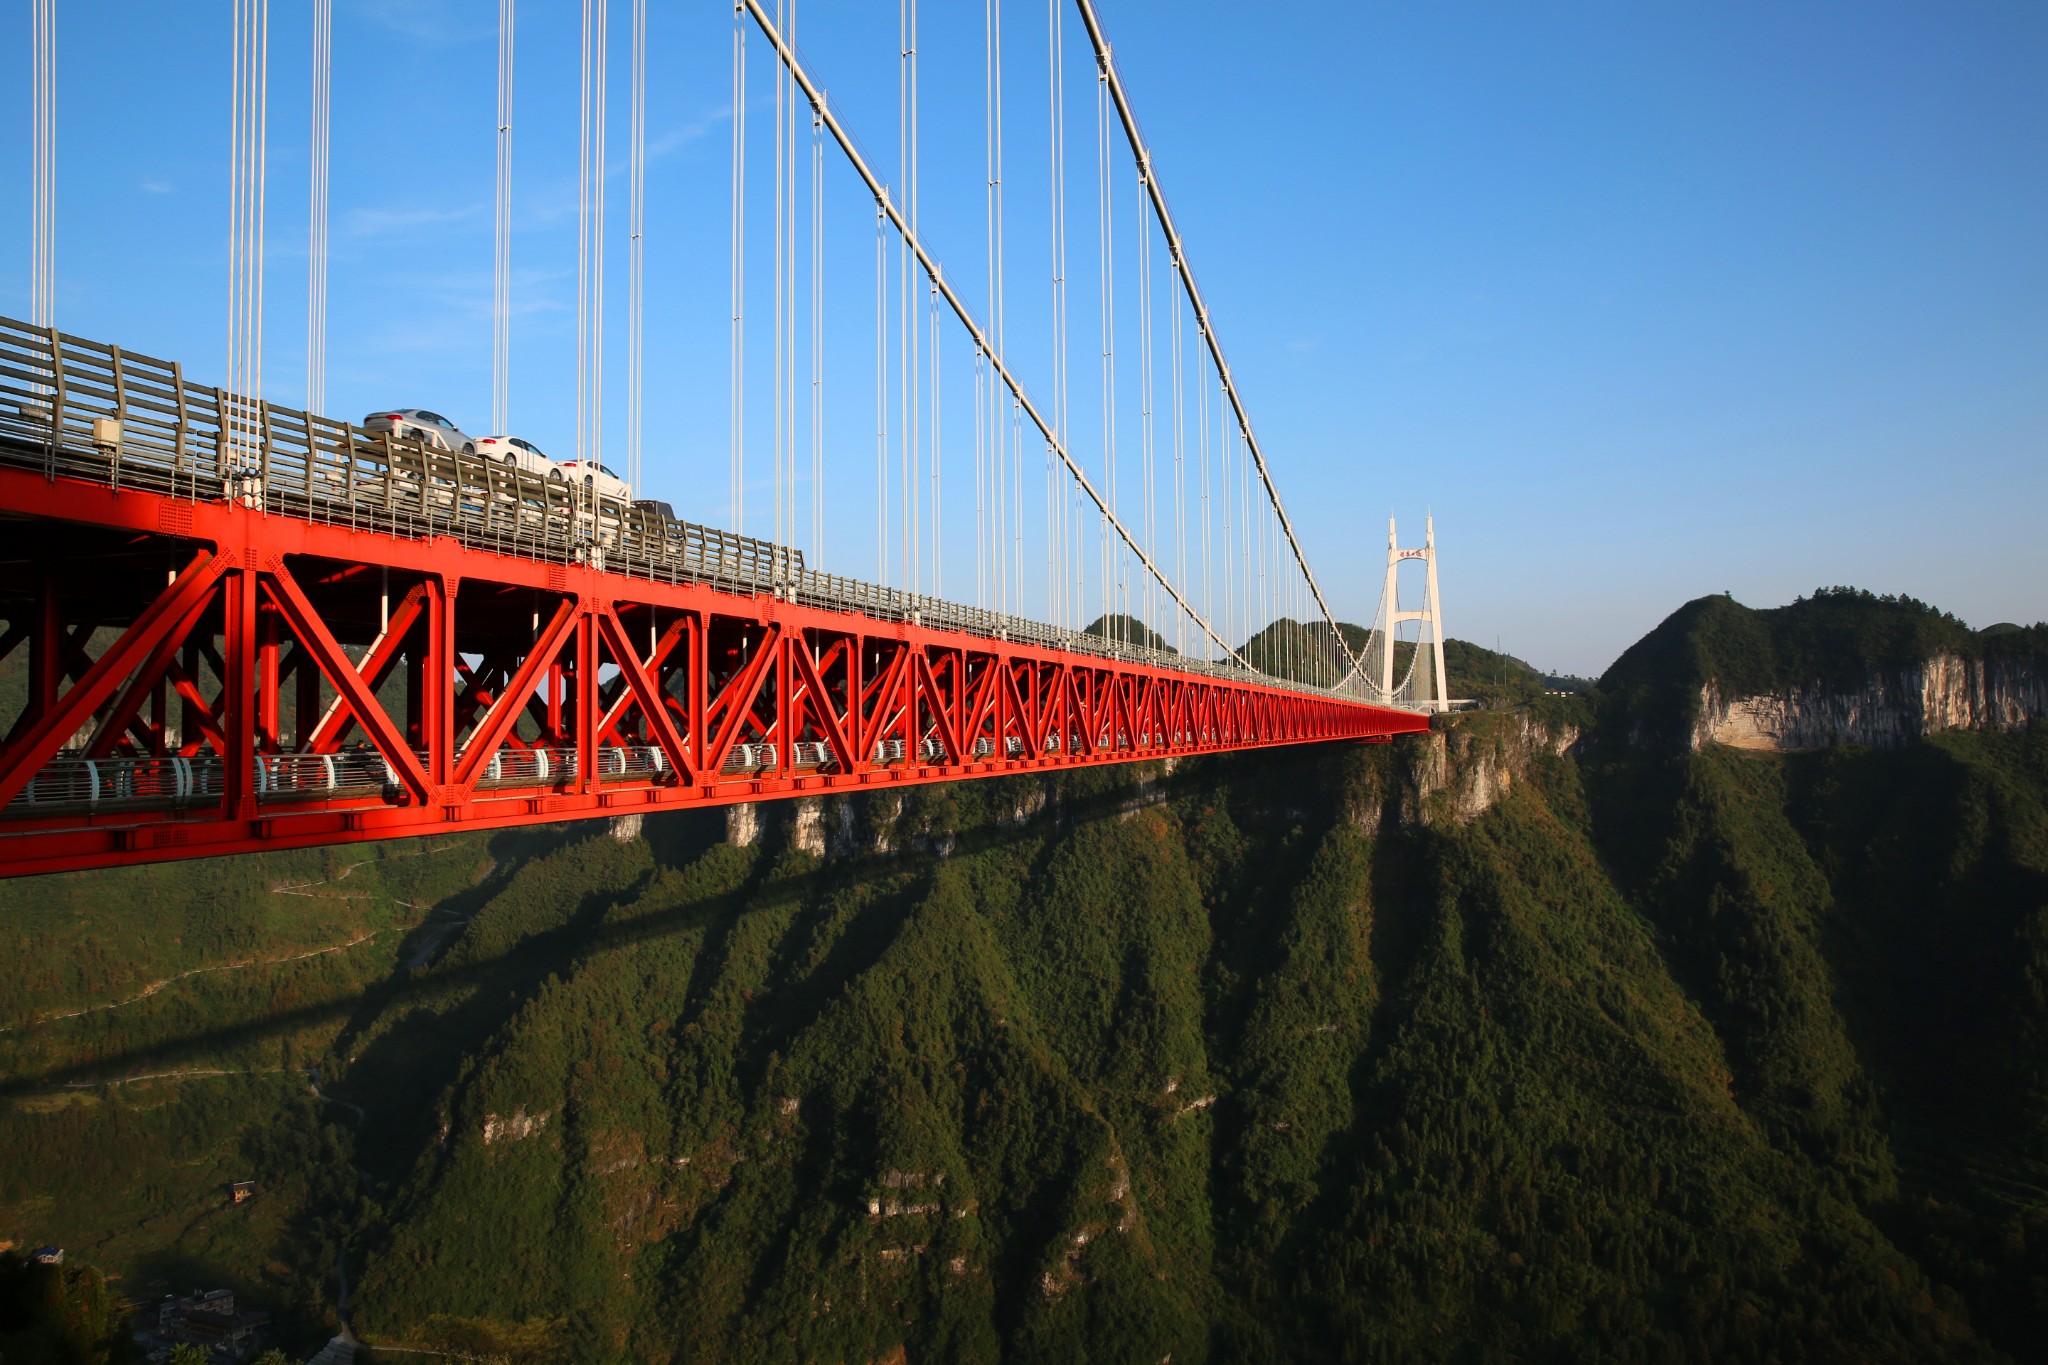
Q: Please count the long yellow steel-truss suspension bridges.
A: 0